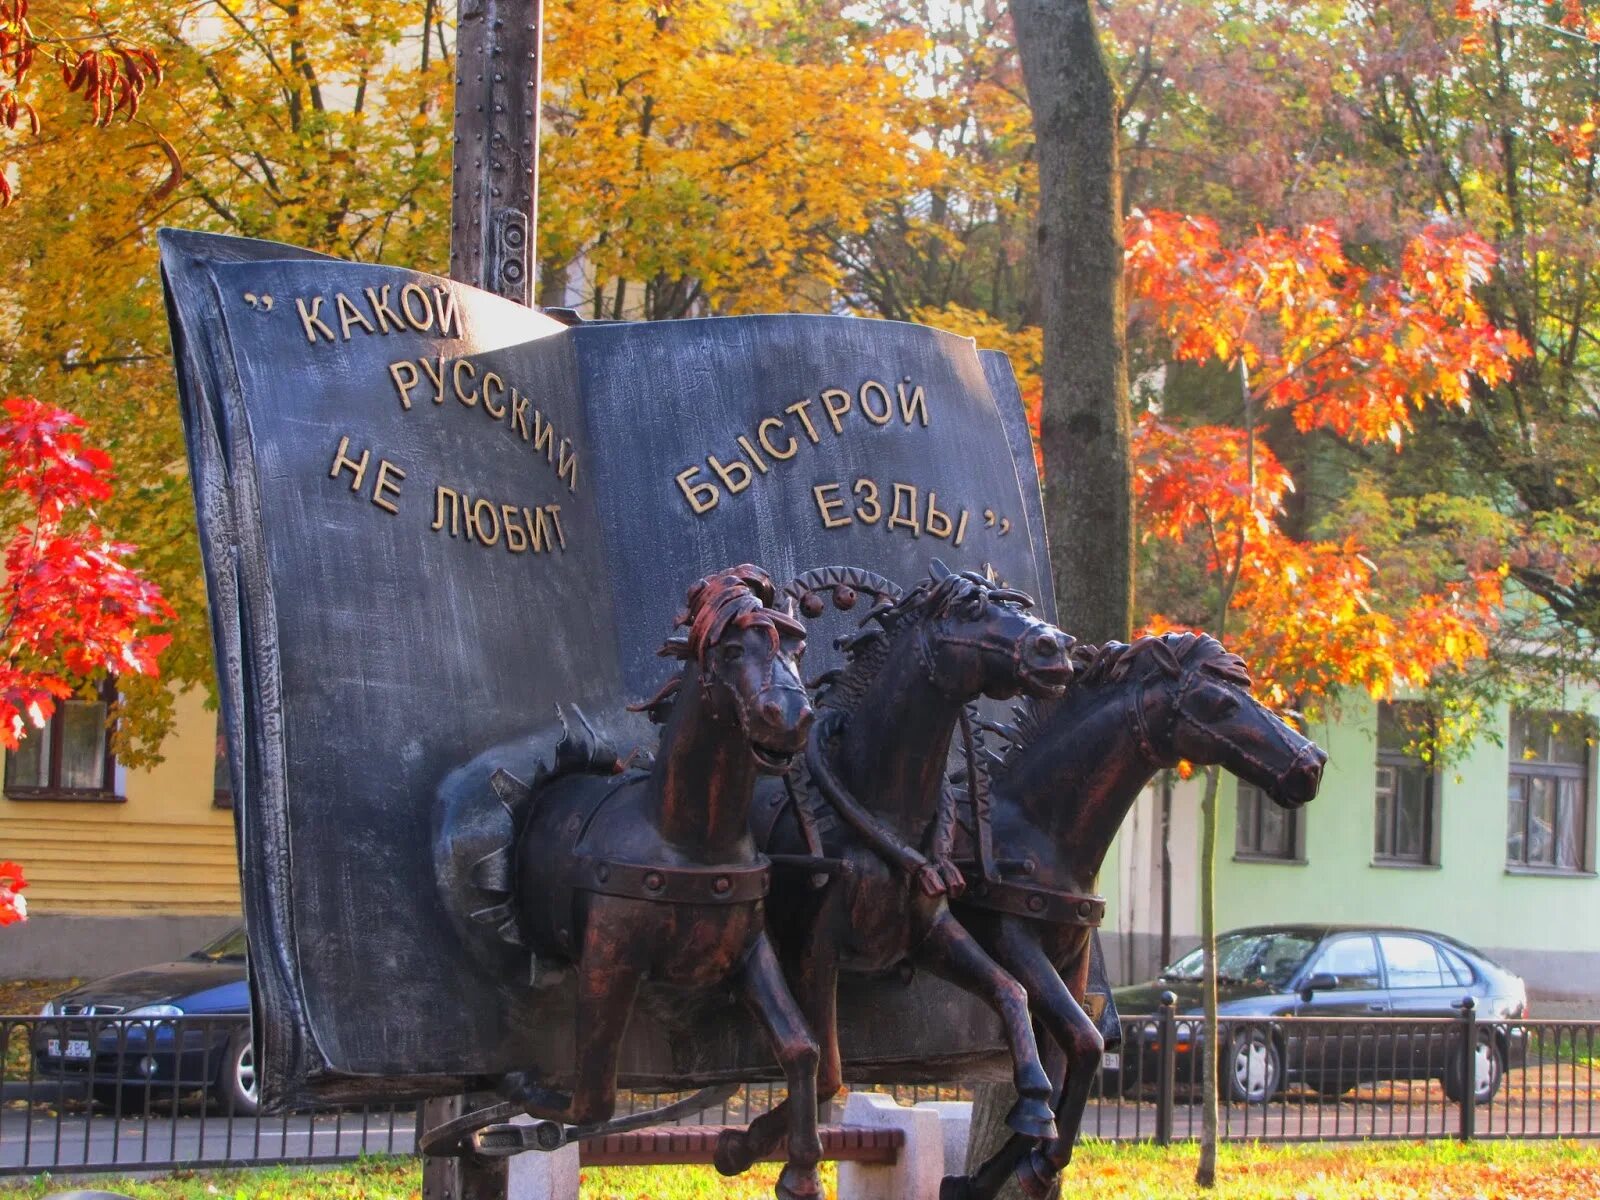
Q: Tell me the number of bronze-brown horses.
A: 3